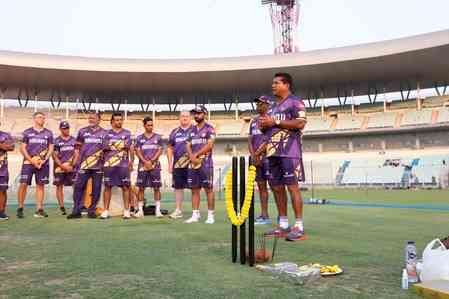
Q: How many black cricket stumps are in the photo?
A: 3